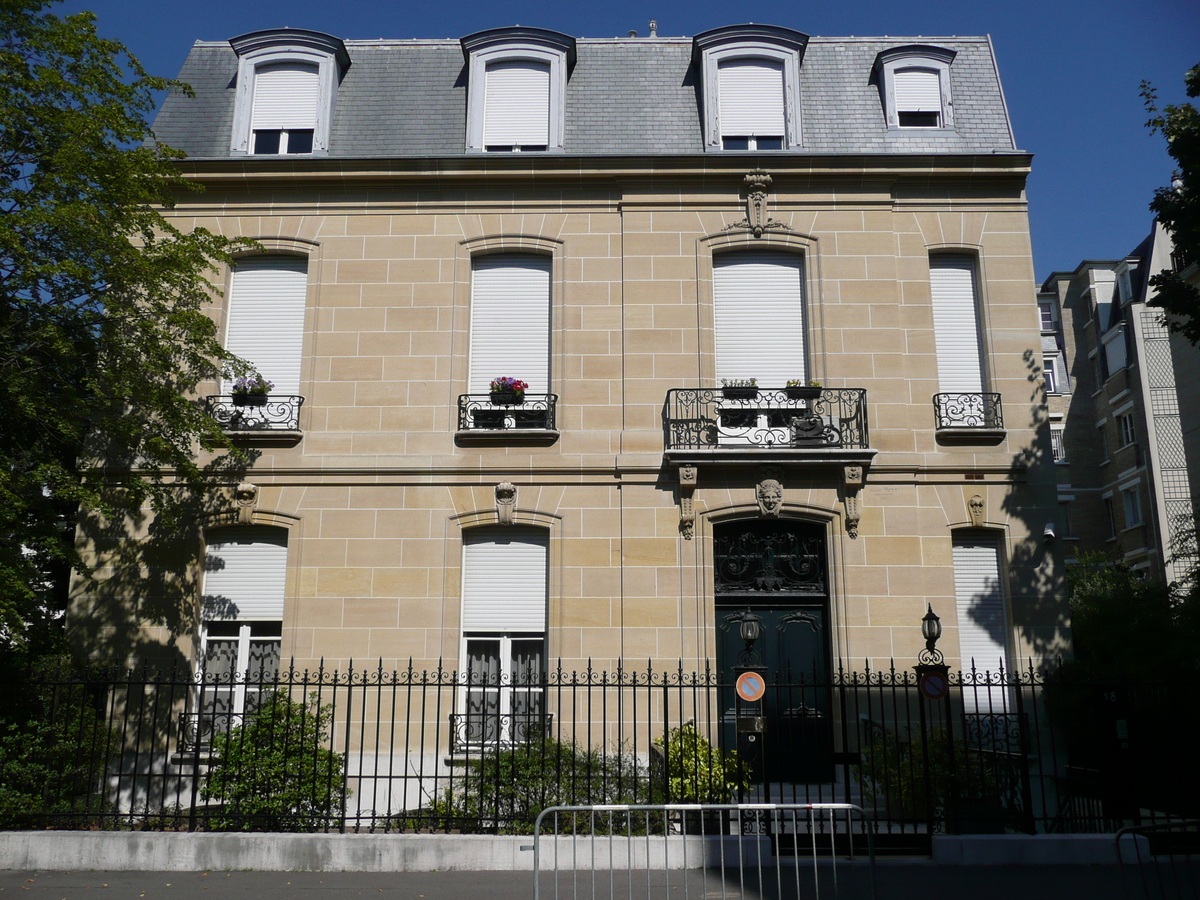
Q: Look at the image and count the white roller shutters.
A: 11